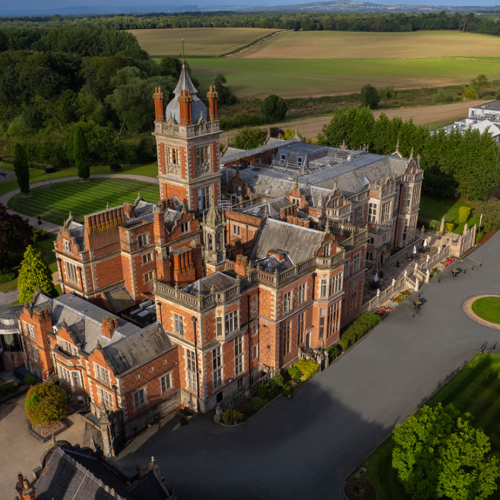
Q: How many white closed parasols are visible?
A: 3